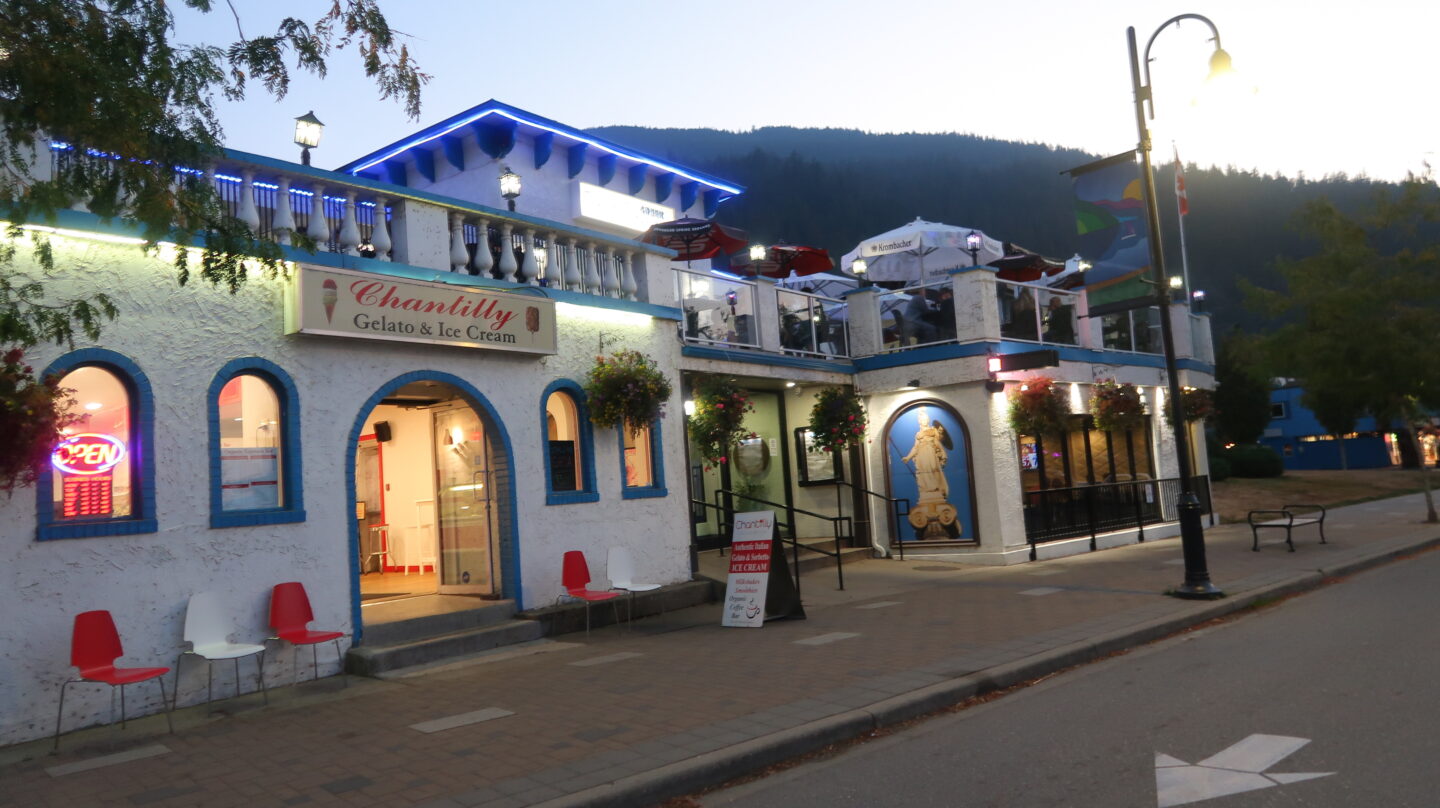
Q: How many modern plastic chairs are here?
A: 5